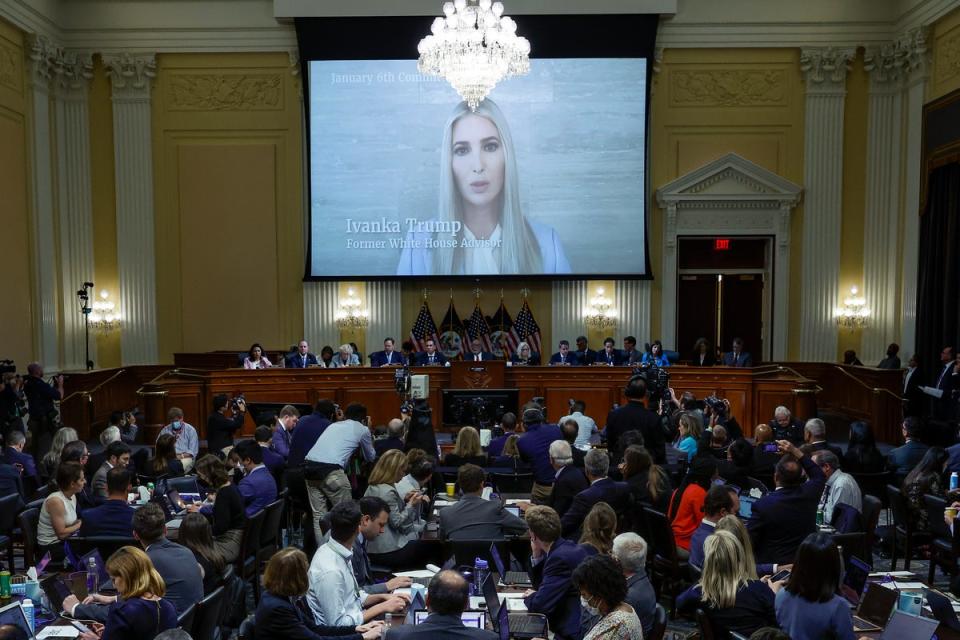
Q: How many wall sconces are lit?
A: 4